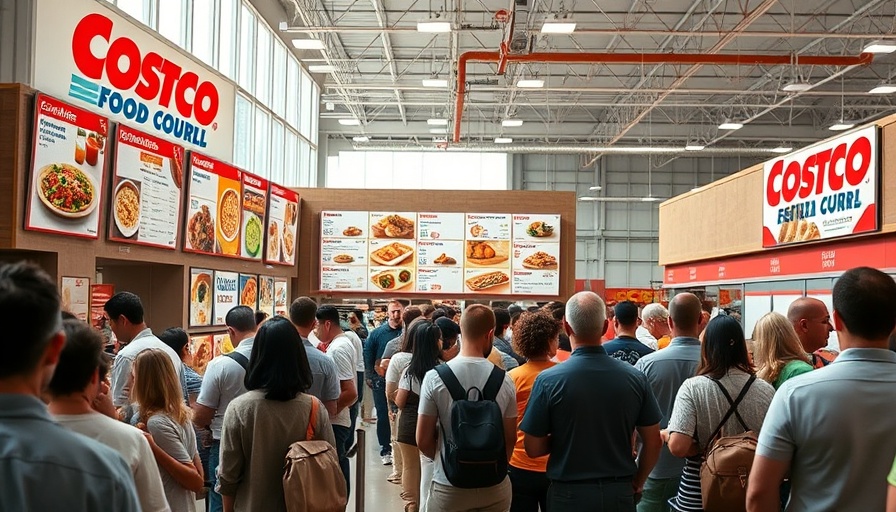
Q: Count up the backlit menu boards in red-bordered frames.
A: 5